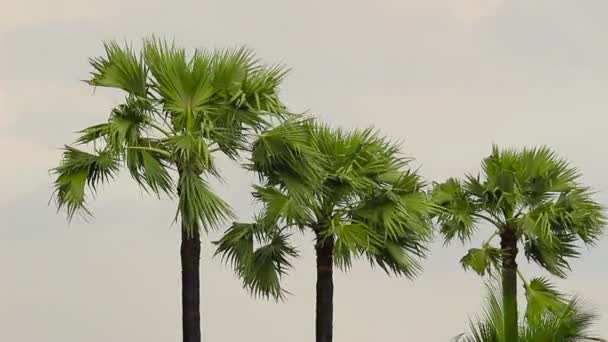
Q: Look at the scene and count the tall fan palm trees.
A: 3